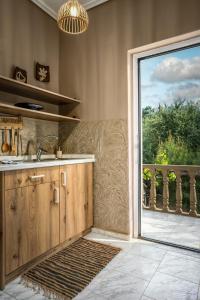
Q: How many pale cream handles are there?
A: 3